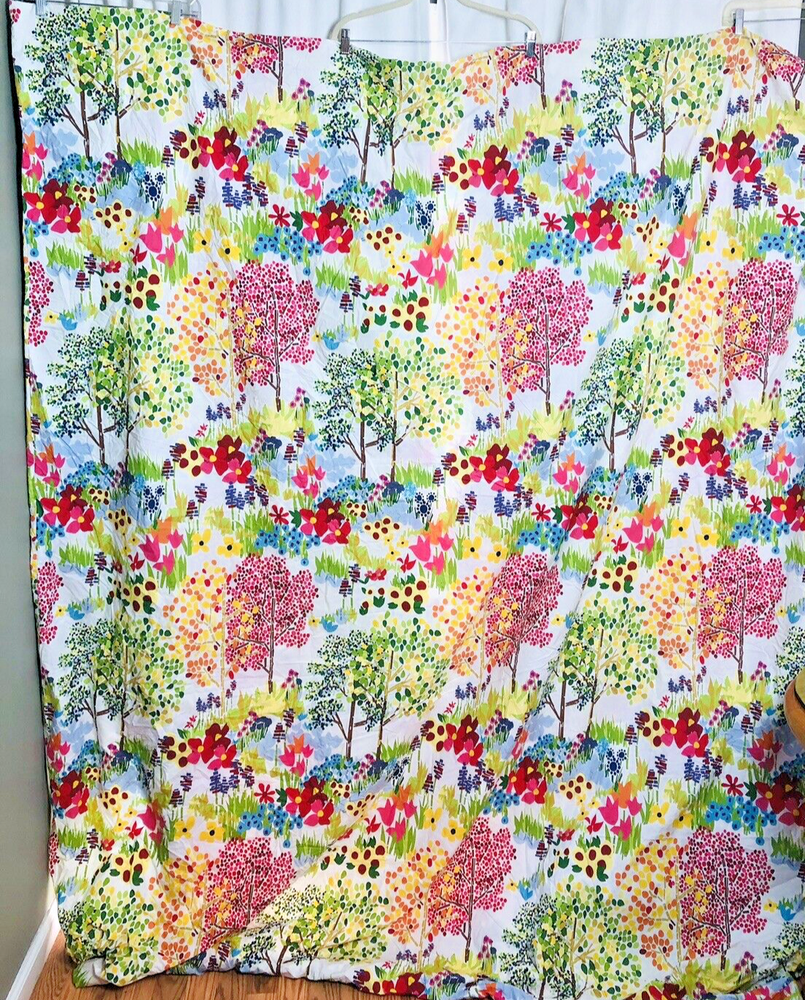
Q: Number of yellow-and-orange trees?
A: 12